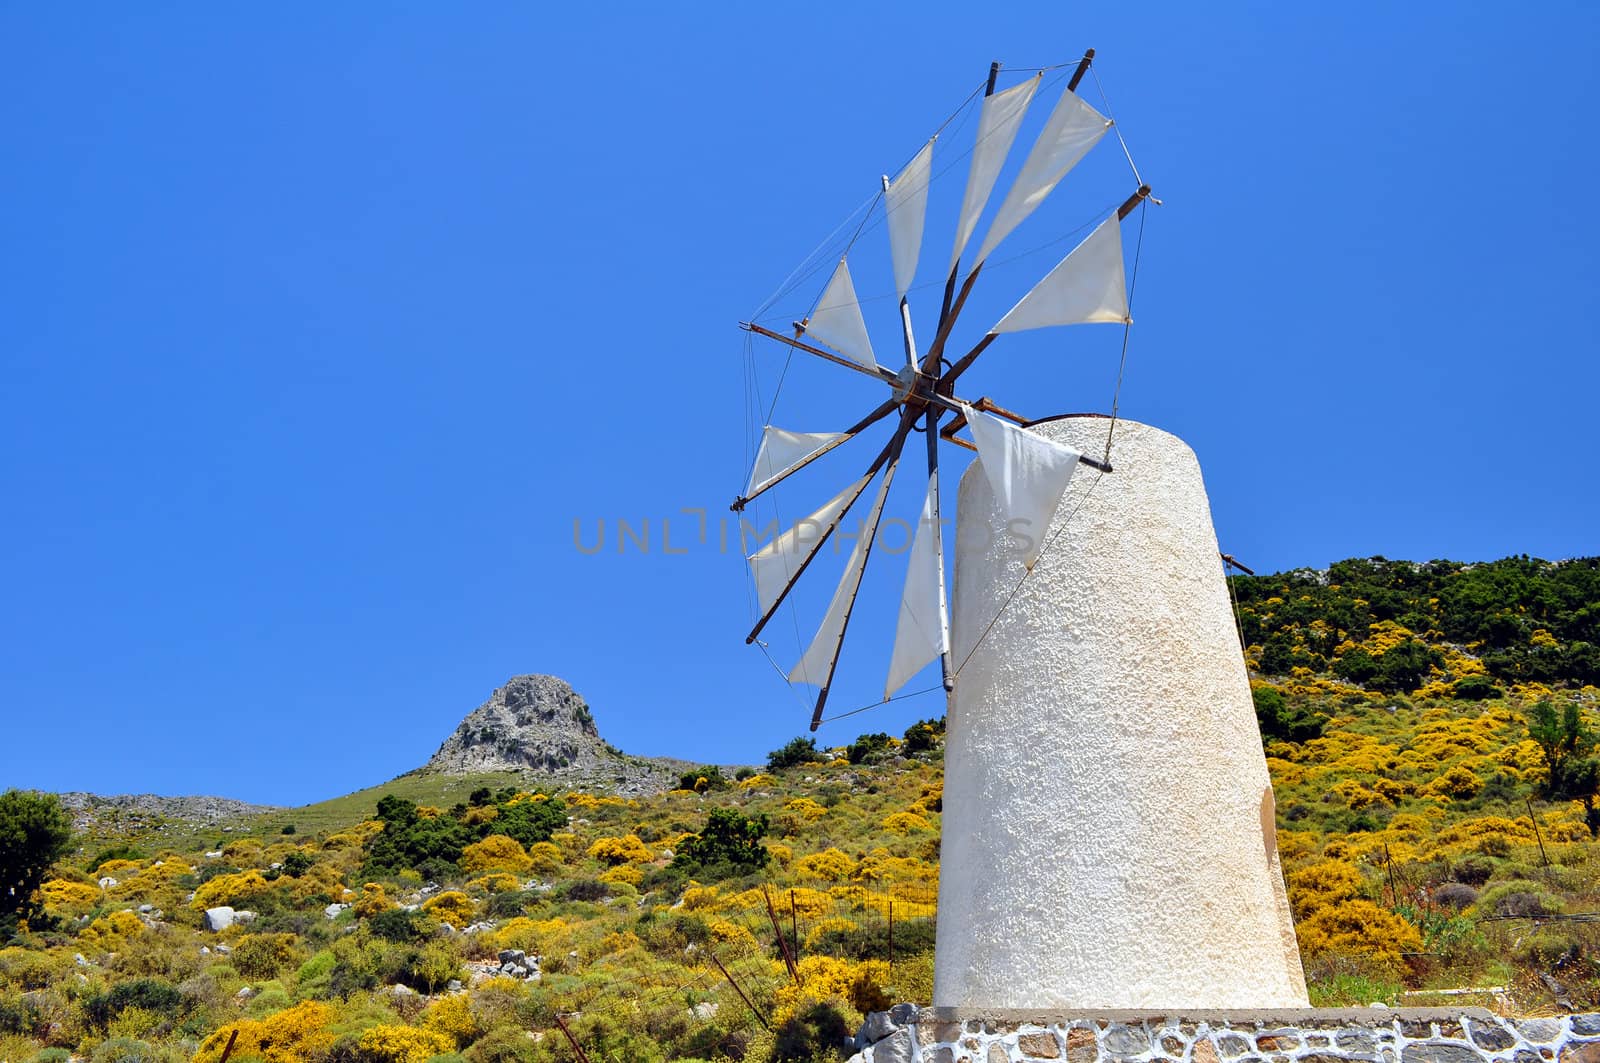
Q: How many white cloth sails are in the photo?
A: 10